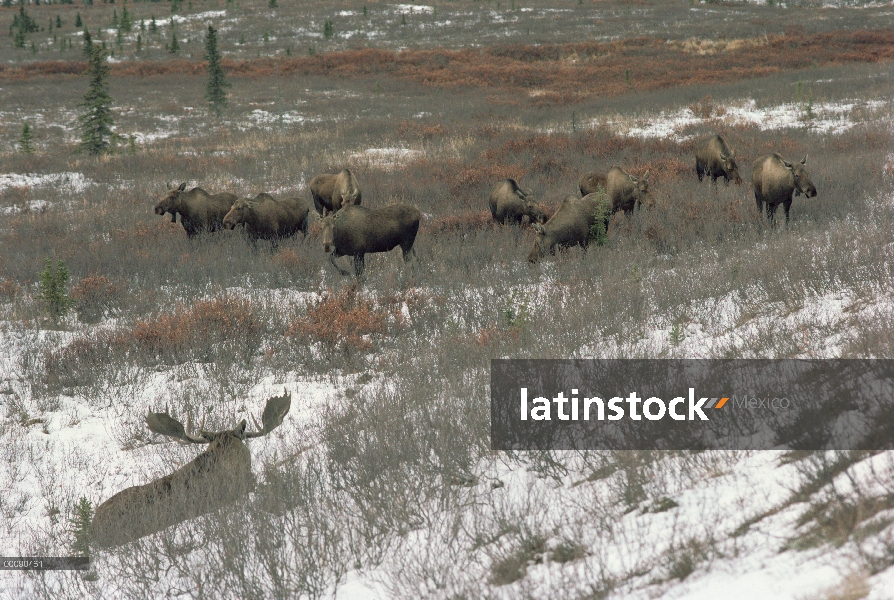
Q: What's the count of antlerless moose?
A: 9